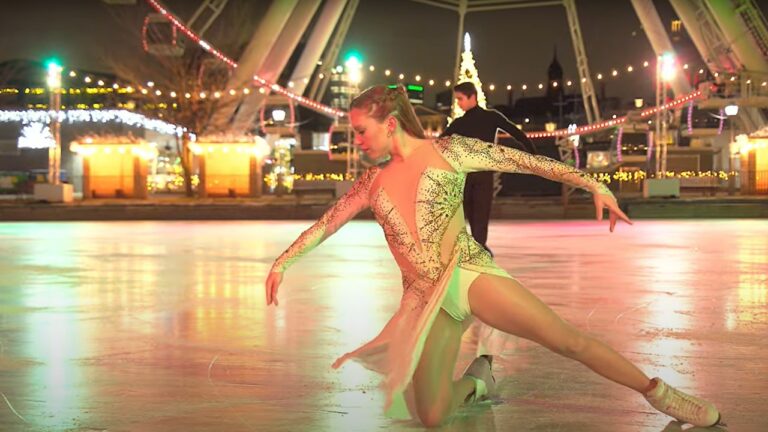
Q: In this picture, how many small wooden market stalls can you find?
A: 3